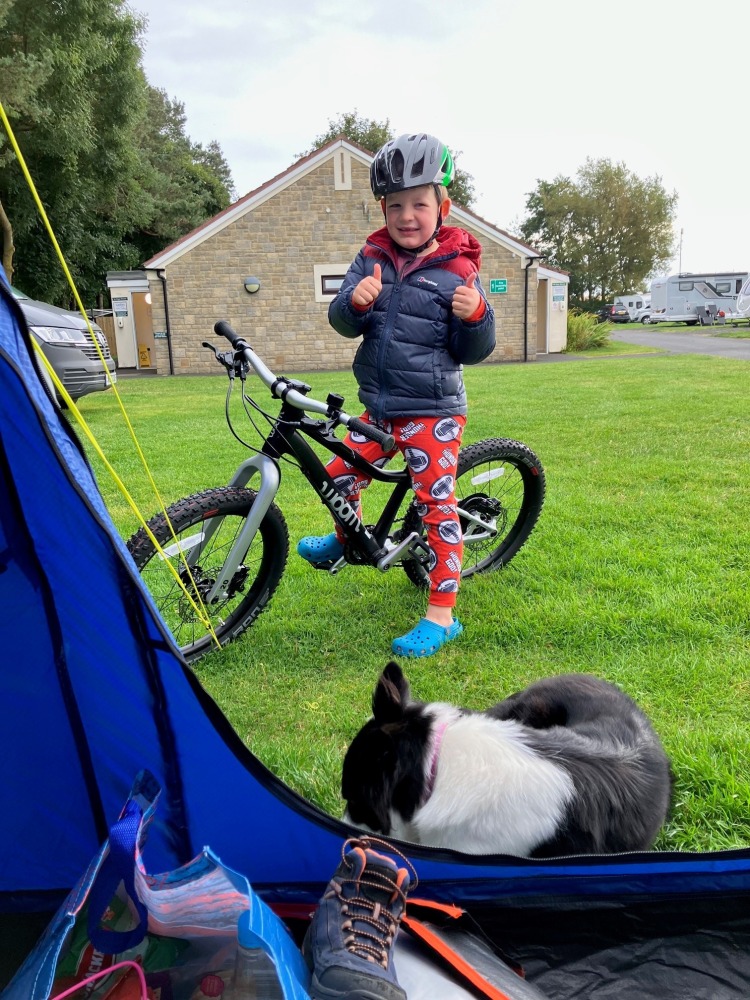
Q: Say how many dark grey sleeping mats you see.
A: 0